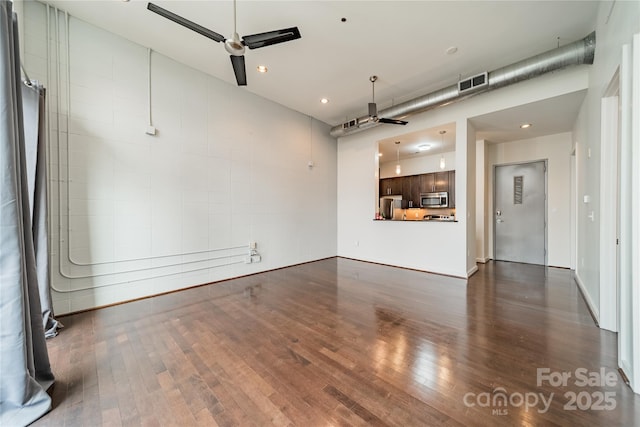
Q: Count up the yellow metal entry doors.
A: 0